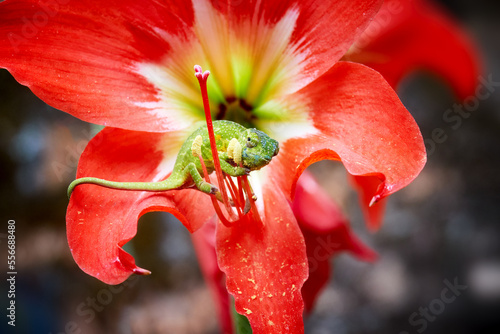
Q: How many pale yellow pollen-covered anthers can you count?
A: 3